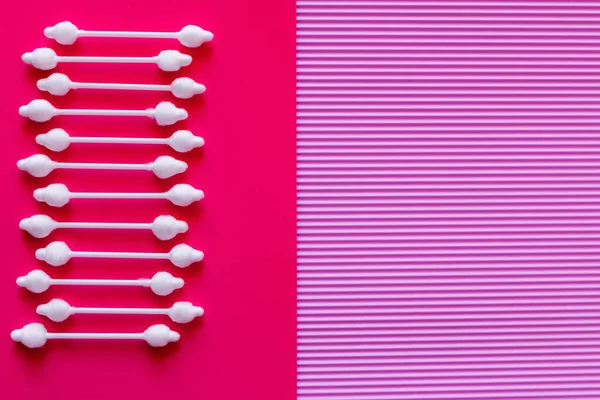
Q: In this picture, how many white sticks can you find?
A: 12